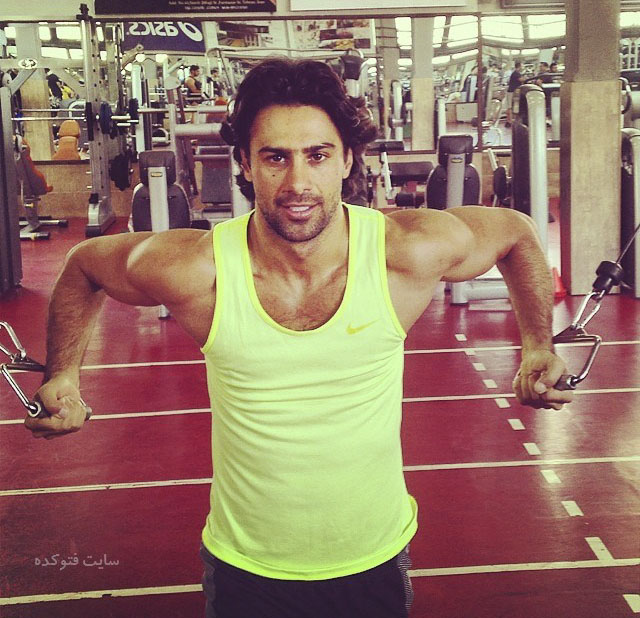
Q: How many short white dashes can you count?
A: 11